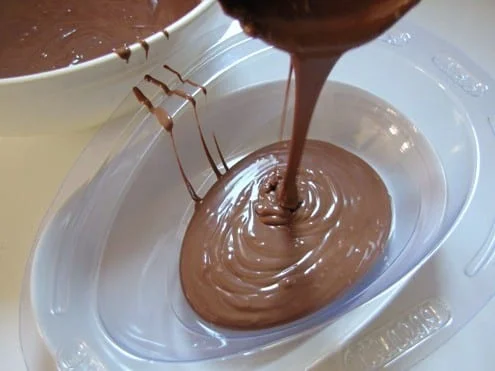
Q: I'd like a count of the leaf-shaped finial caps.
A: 0